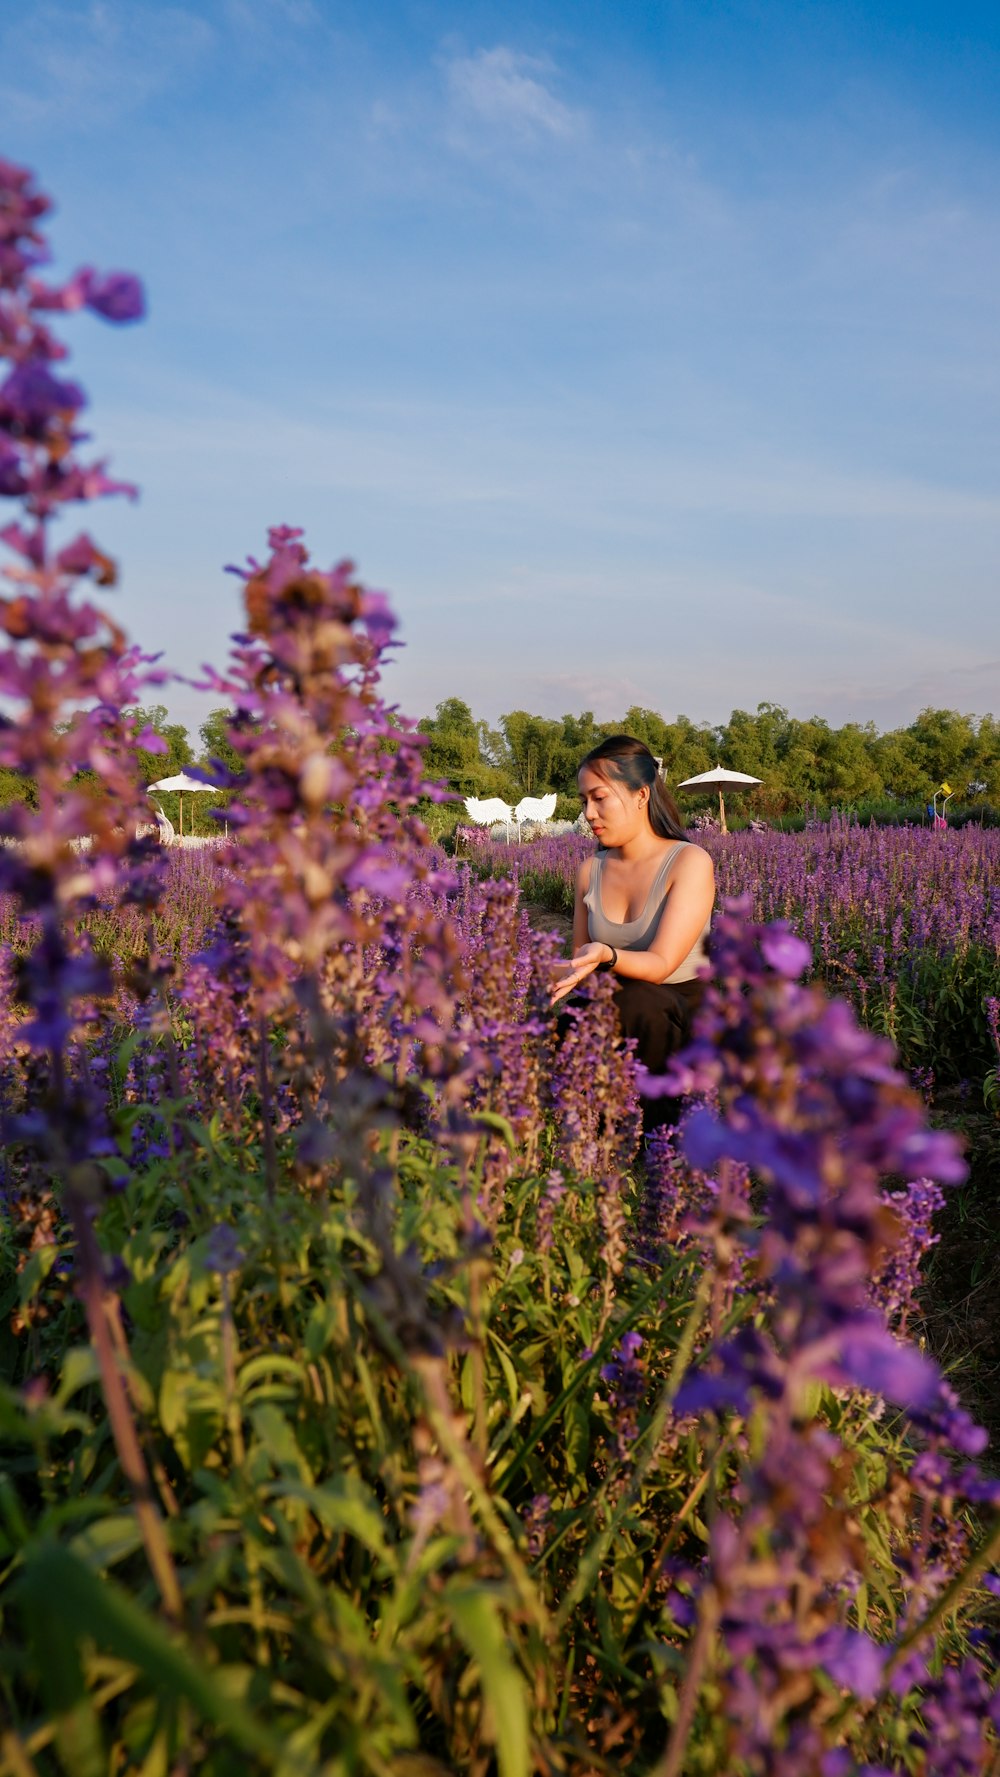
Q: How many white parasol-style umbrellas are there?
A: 2